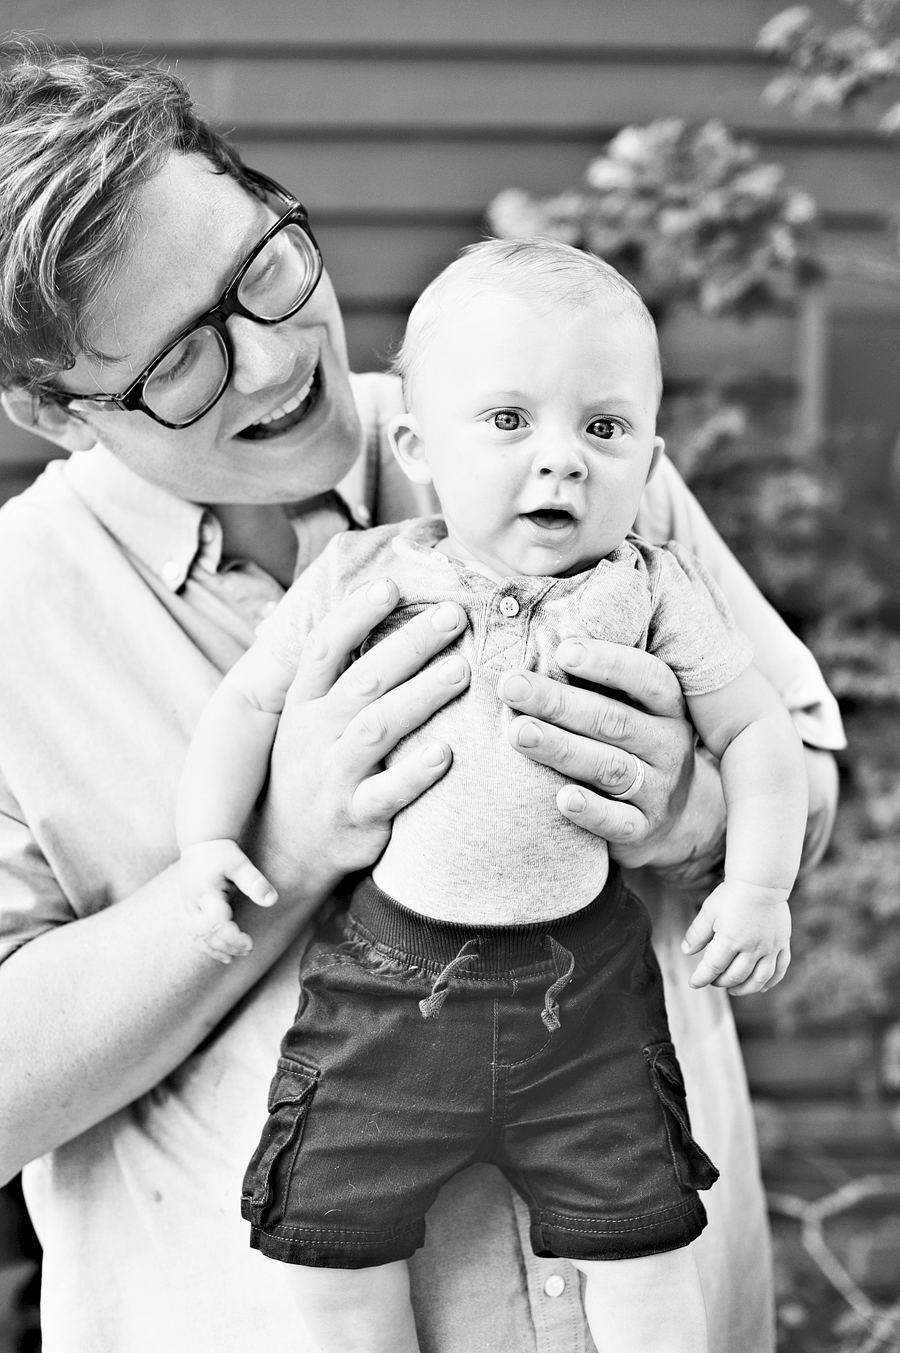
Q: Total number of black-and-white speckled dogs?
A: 0